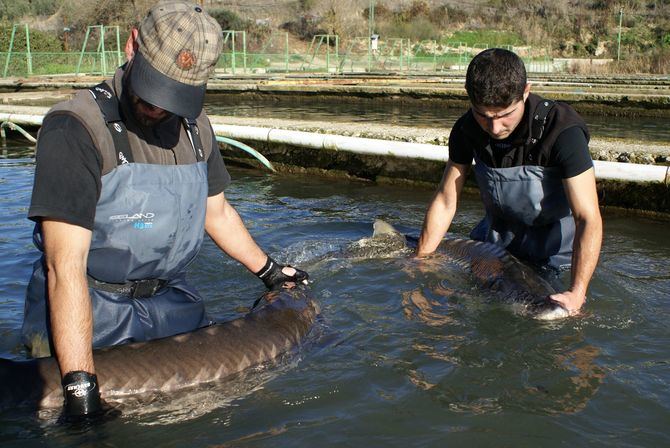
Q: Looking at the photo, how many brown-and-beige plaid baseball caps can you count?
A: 1